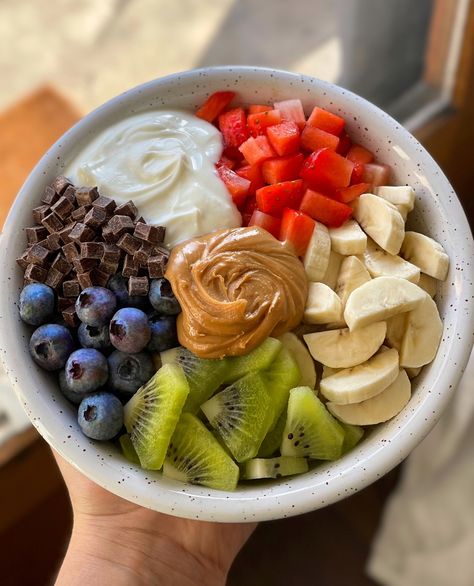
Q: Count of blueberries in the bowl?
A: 12